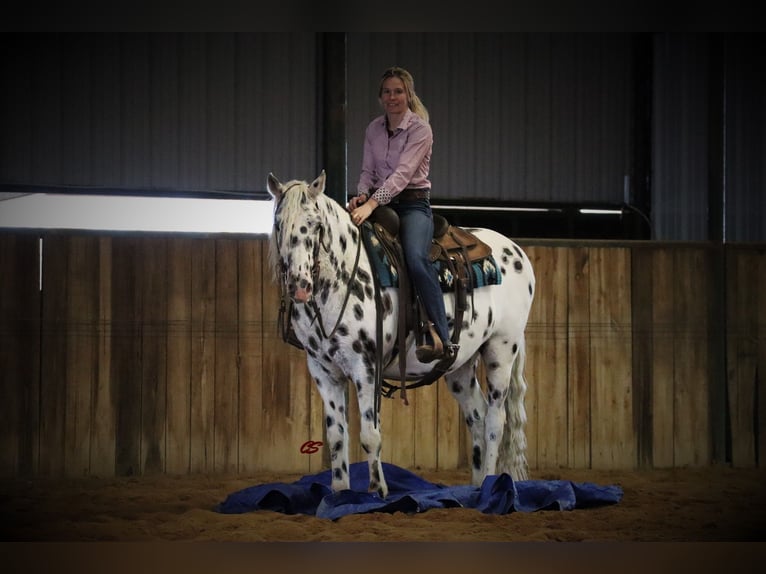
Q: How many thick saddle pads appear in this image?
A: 1